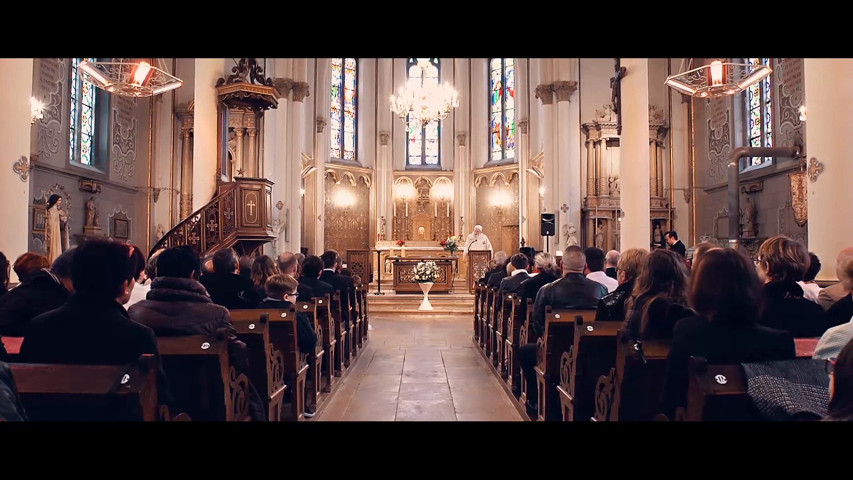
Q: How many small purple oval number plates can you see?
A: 0